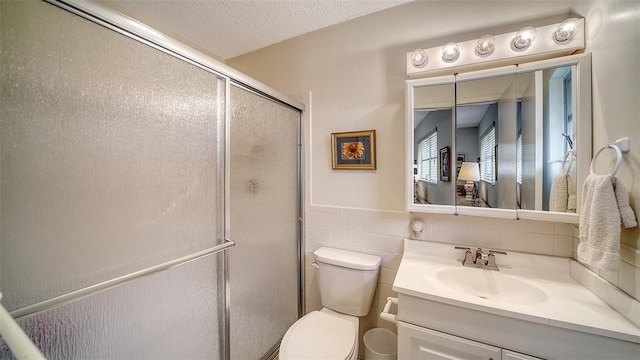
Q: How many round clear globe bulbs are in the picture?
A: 5